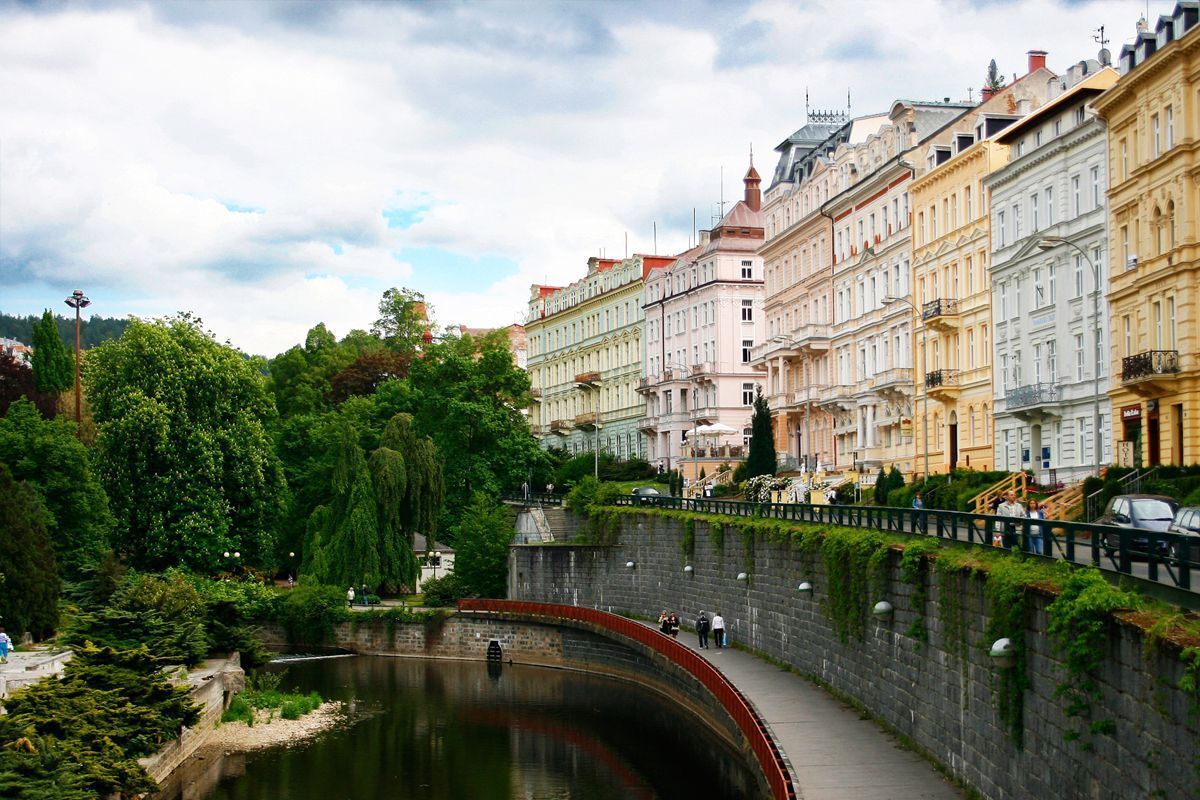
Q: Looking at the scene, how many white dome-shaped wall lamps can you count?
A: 6